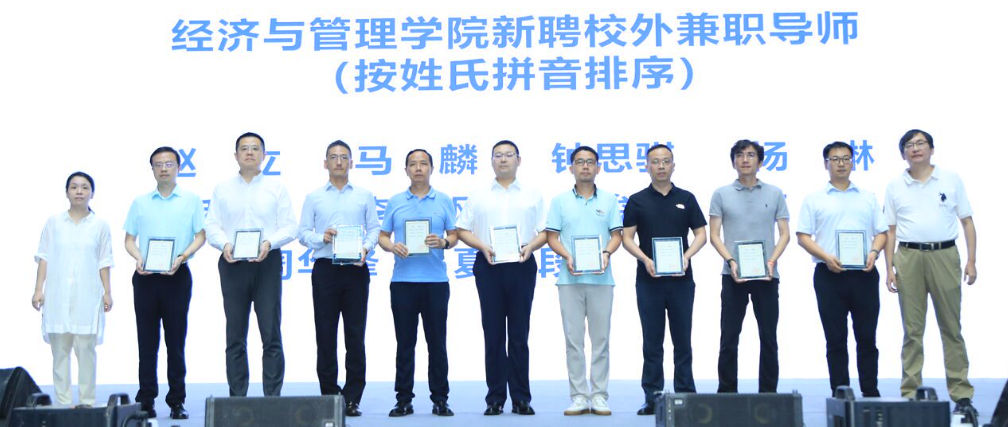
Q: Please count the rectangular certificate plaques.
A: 9